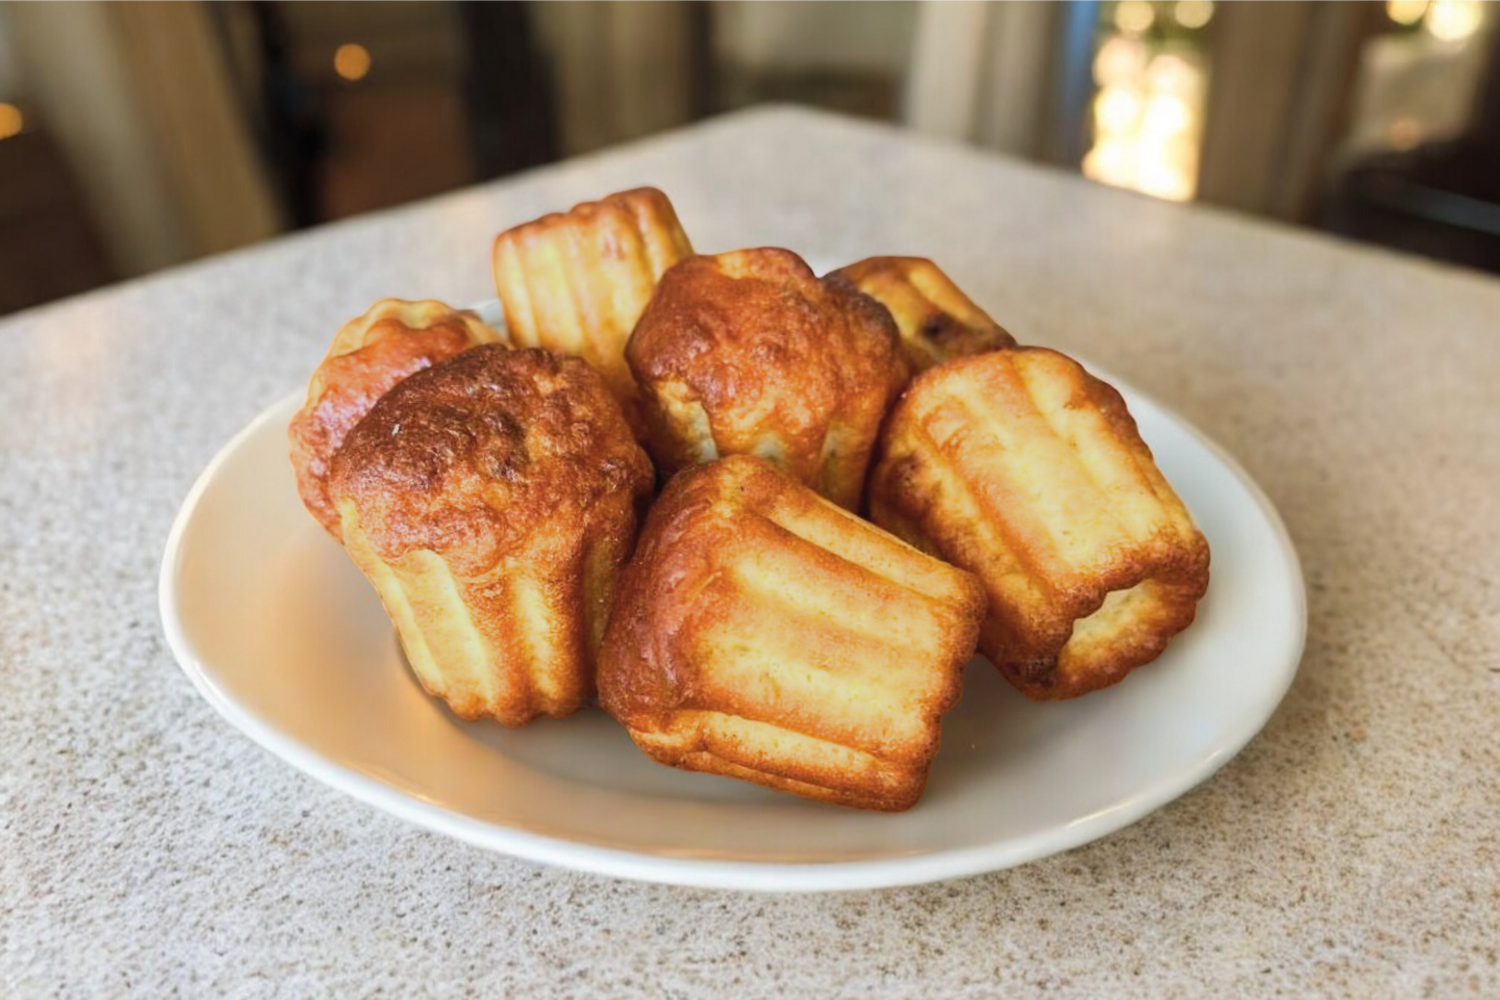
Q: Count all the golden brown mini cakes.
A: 7